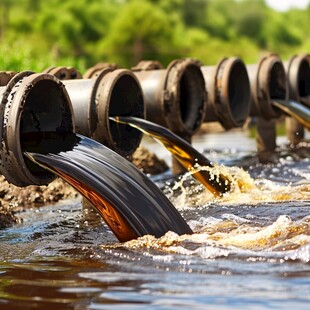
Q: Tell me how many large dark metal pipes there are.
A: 6